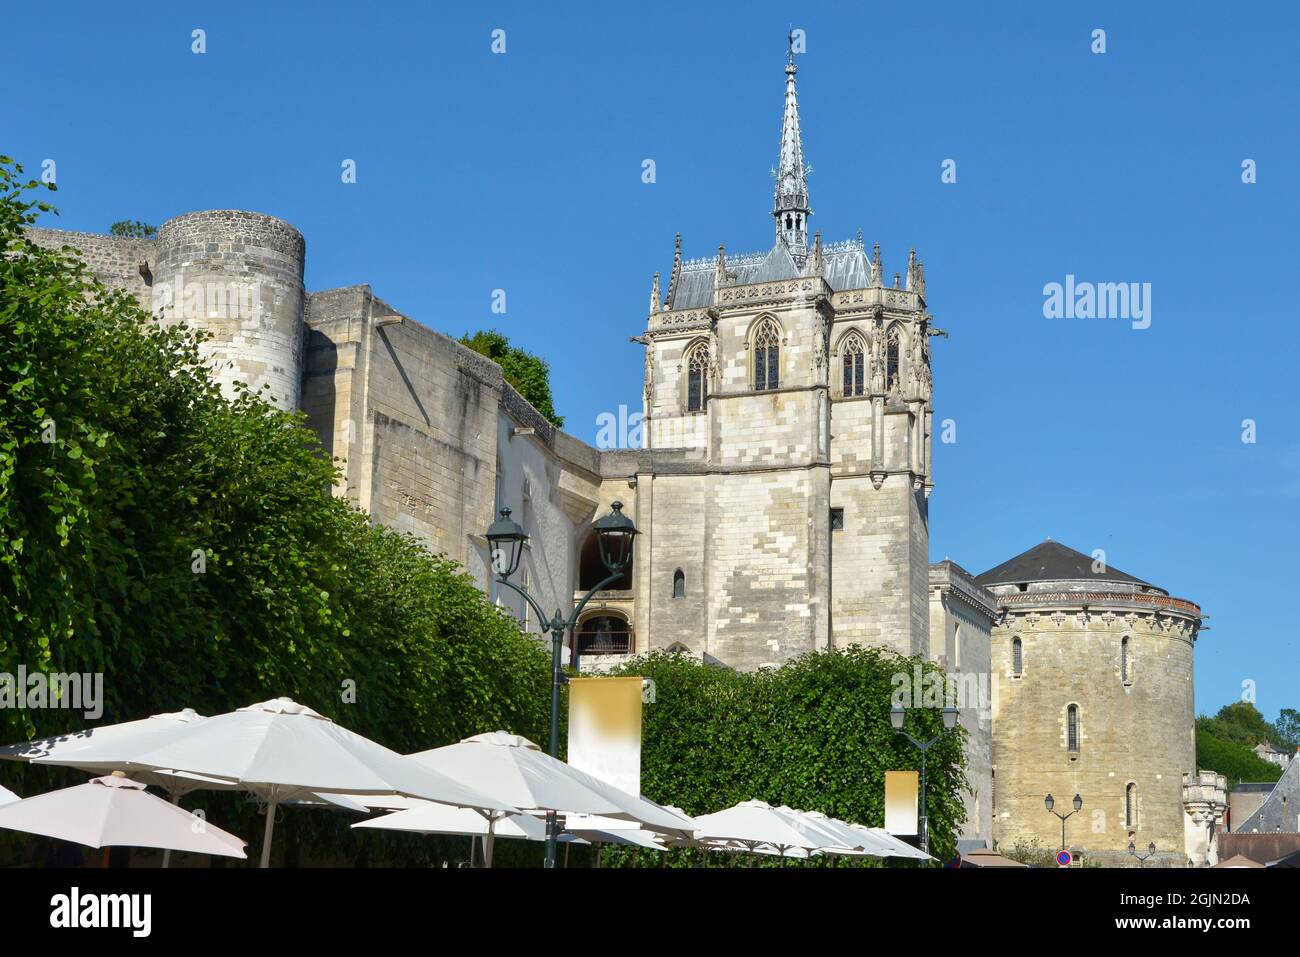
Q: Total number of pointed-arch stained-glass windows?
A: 4